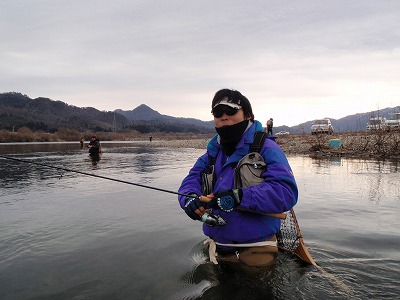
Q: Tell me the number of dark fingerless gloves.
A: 2